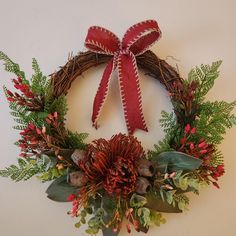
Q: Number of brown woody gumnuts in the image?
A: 4